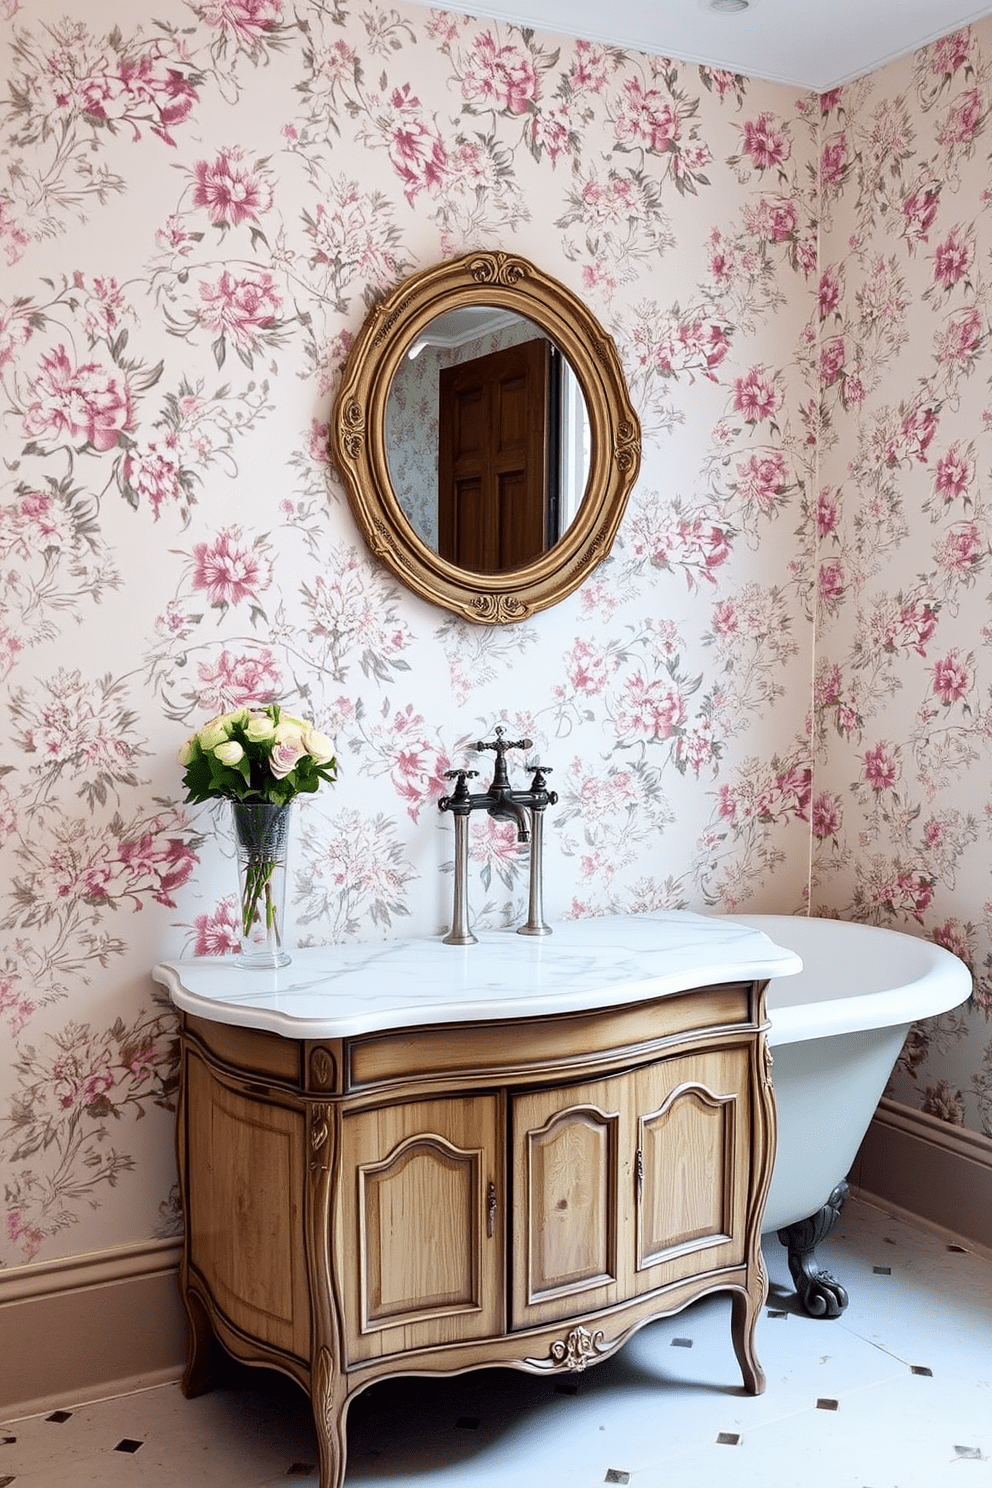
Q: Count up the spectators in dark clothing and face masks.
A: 0